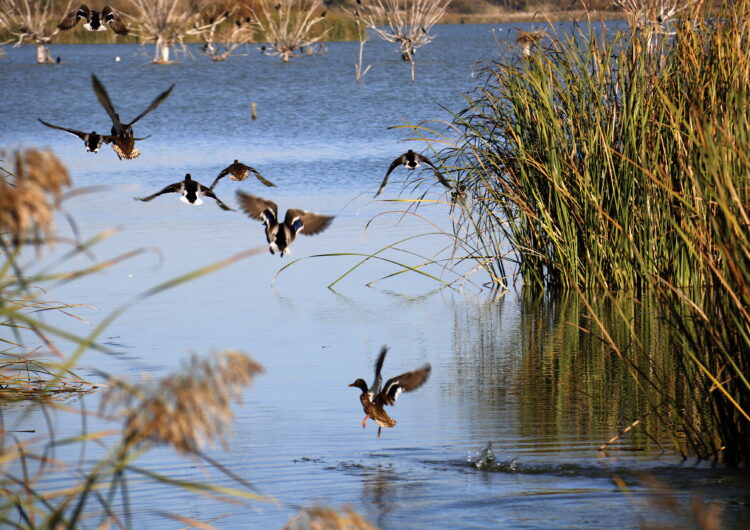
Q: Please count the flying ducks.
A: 8